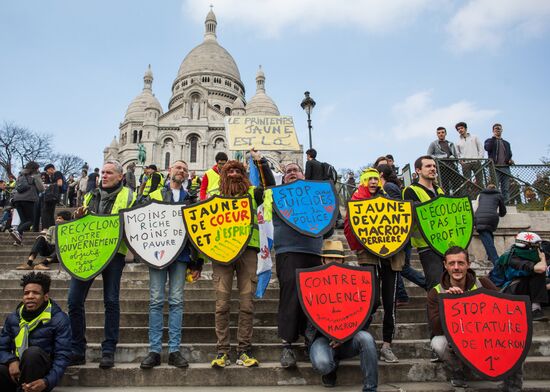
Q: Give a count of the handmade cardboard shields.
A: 8